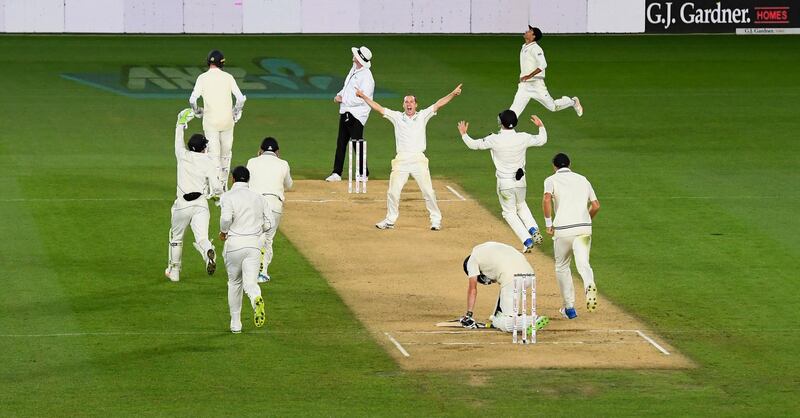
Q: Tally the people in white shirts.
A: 10